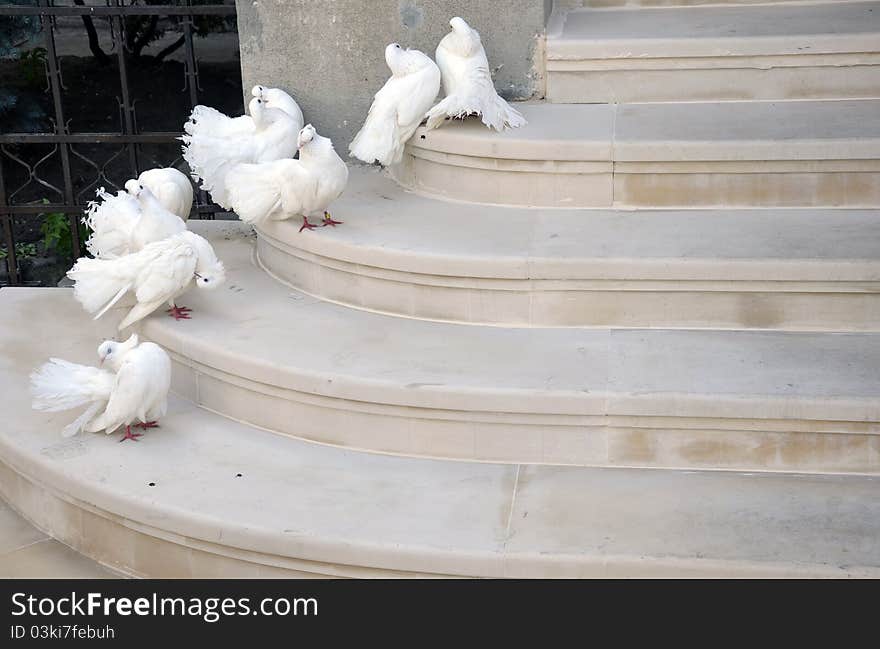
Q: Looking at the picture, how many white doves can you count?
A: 9